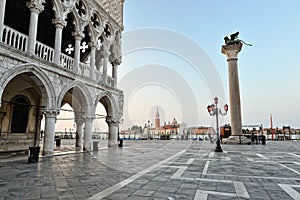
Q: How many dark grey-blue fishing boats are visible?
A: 0